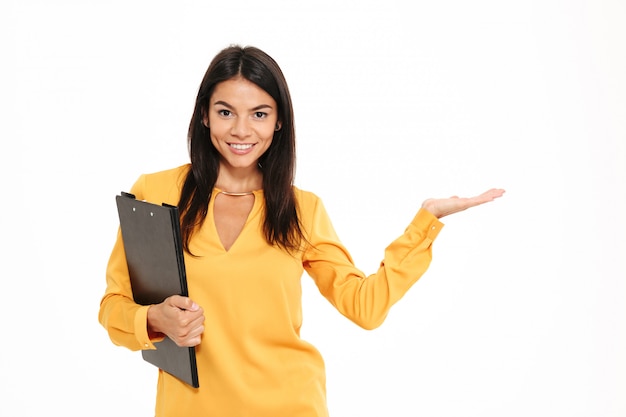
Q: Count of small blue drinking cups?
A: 0